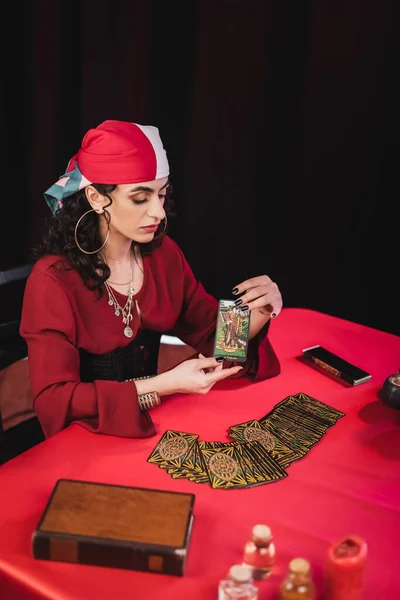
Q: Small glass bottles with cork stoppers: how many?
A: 3